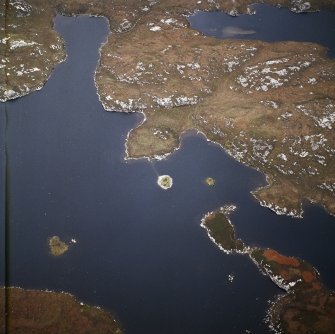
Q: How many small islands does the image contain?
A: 3